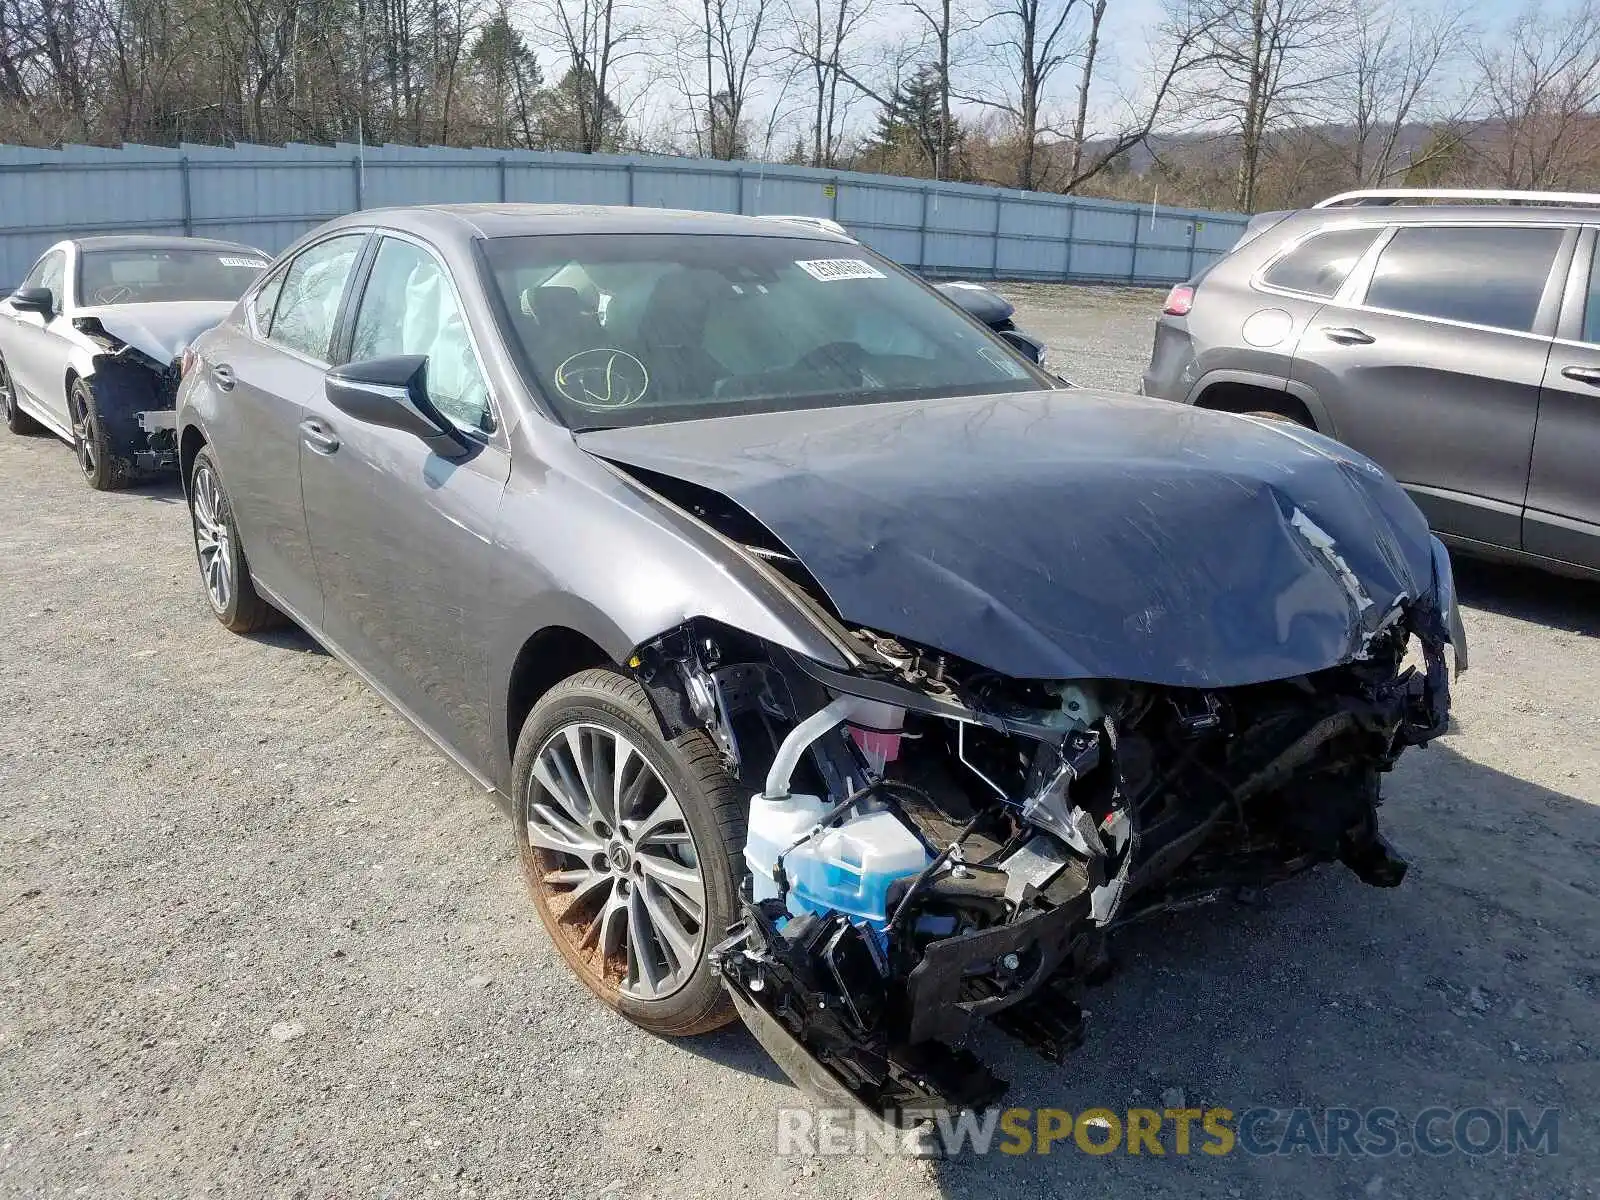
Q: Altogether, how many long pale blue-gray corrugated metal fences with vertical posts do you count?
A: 1